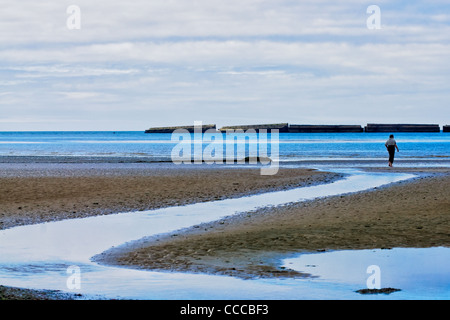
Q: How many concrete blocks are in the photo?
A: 5